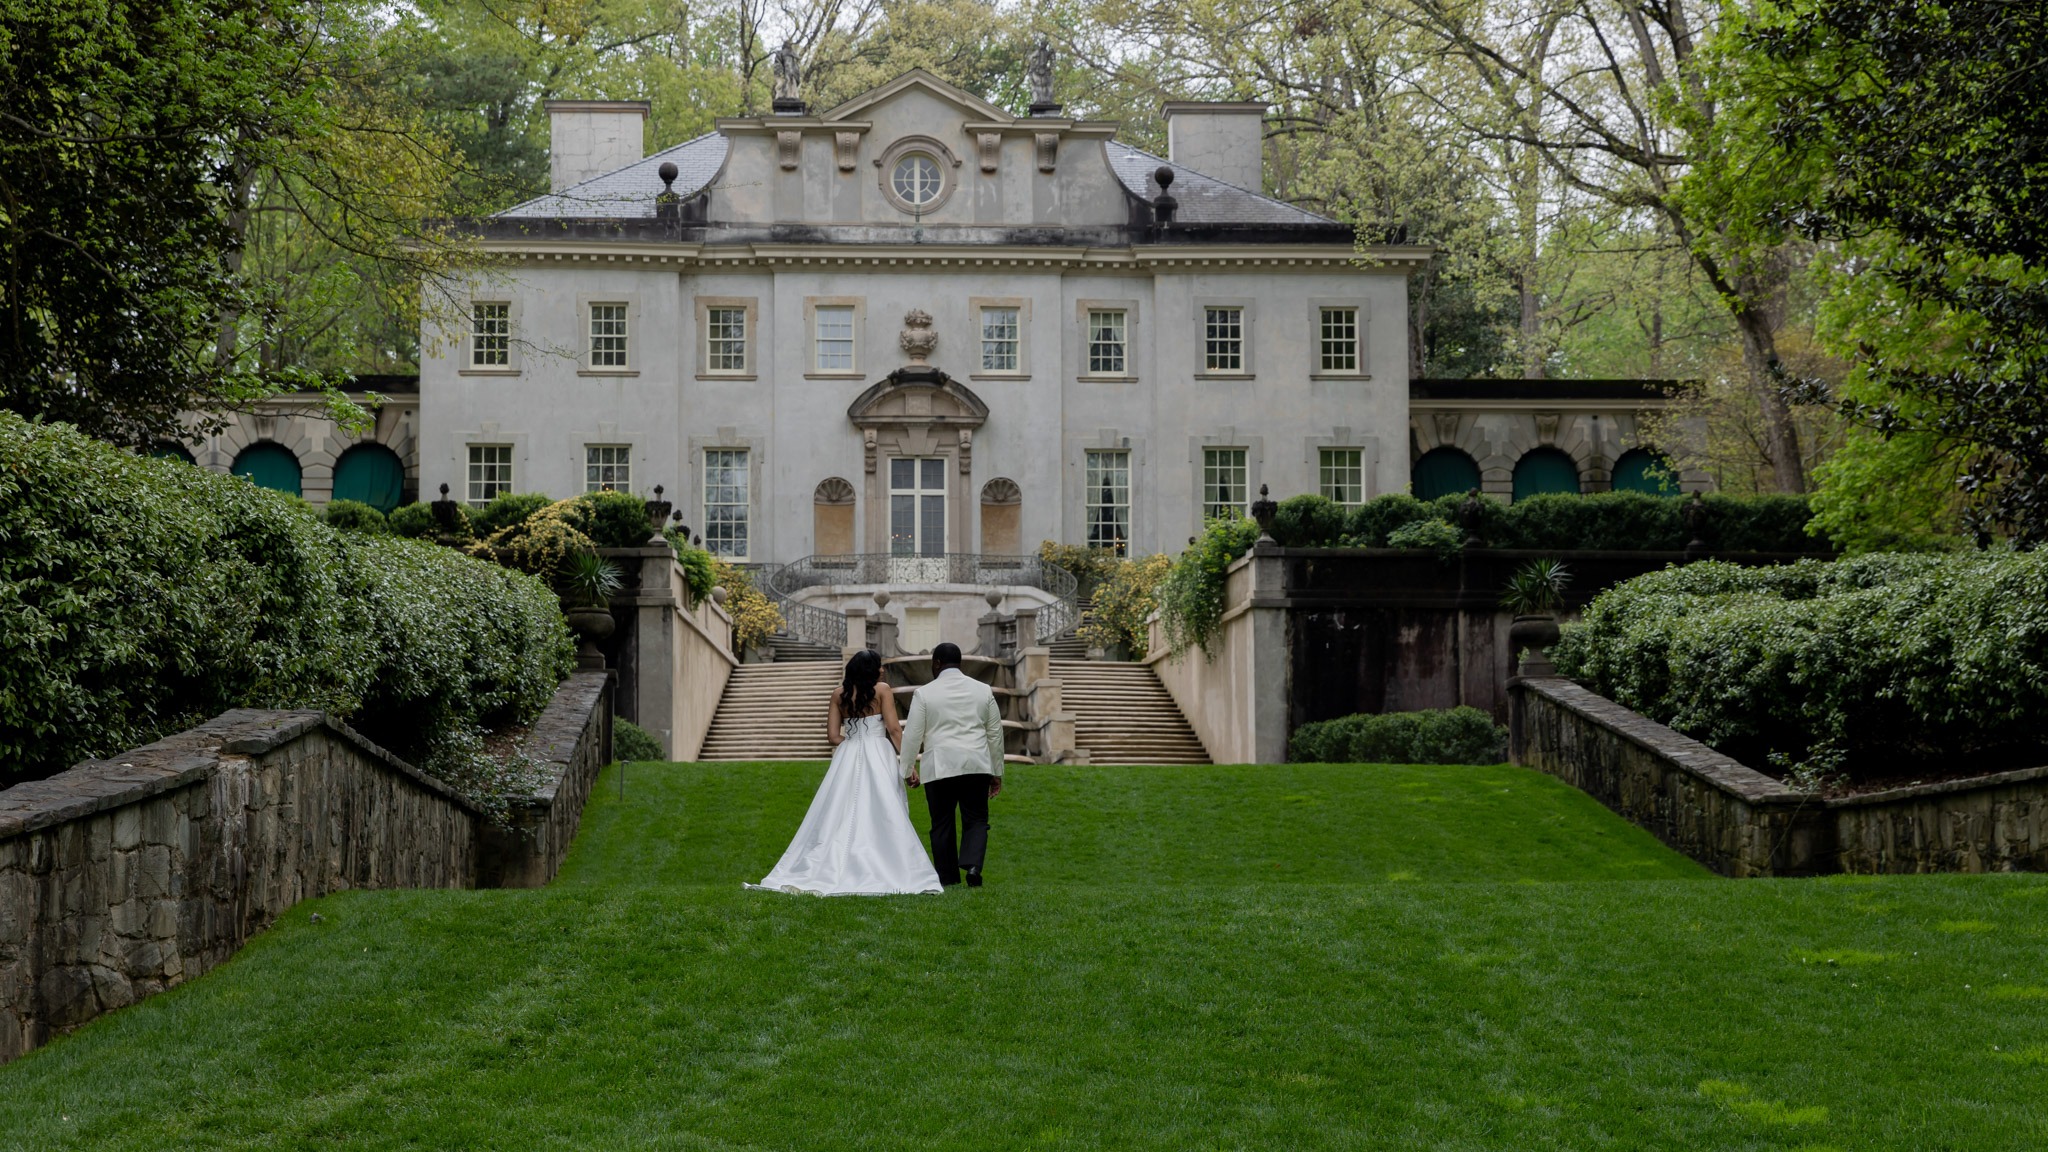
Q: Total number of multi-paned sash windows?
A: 14